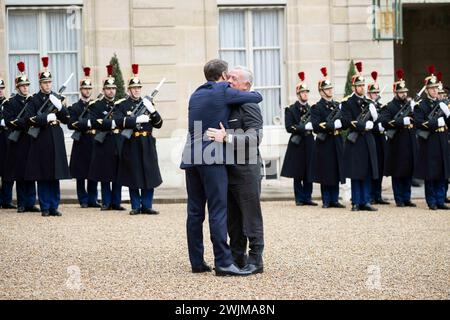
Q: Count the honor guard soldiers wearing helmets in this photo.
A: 13